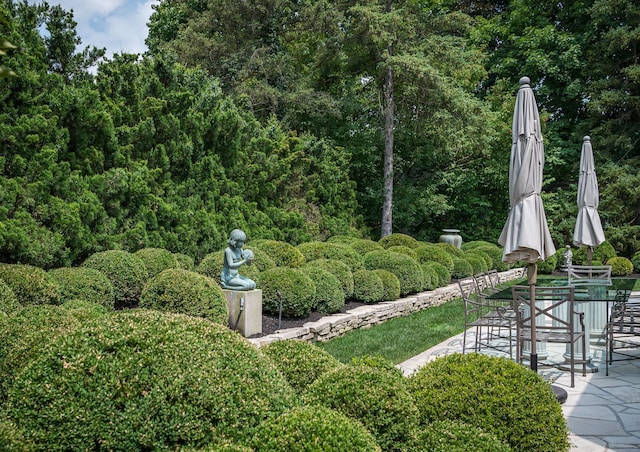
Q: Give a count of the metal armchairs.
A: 8